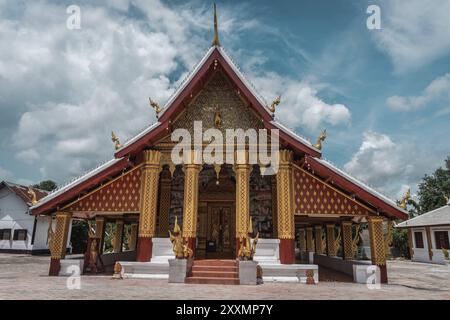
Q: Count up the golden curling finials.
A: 6